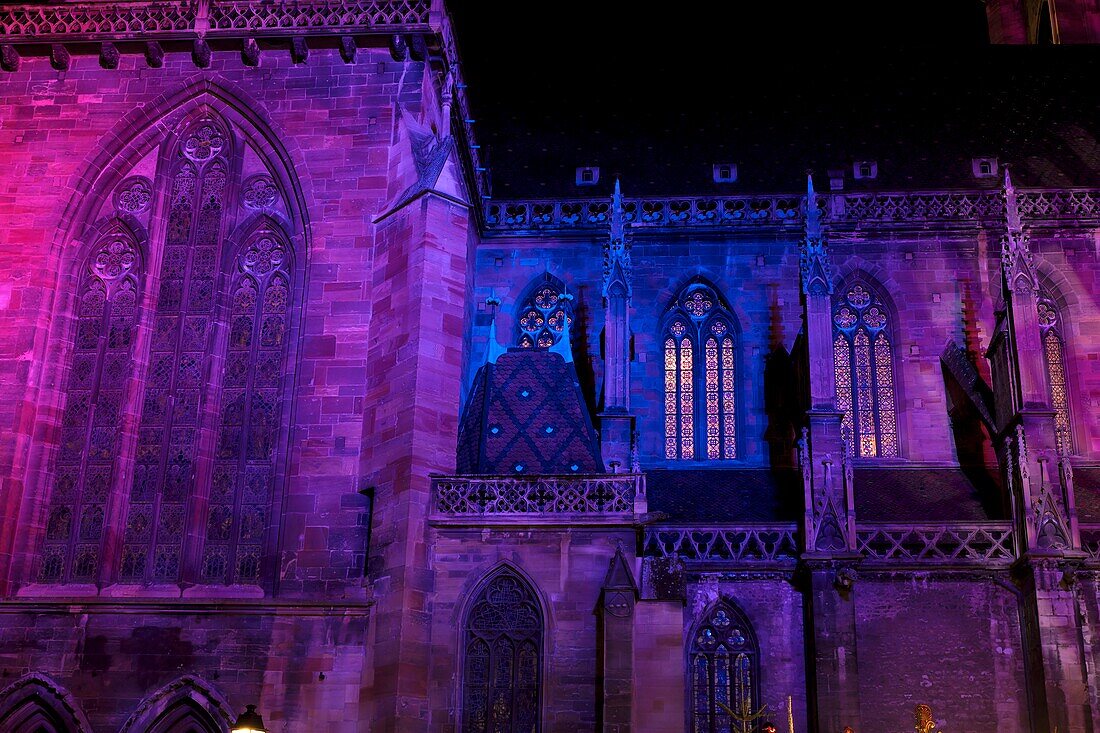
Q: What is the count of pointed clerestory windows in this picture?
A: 4